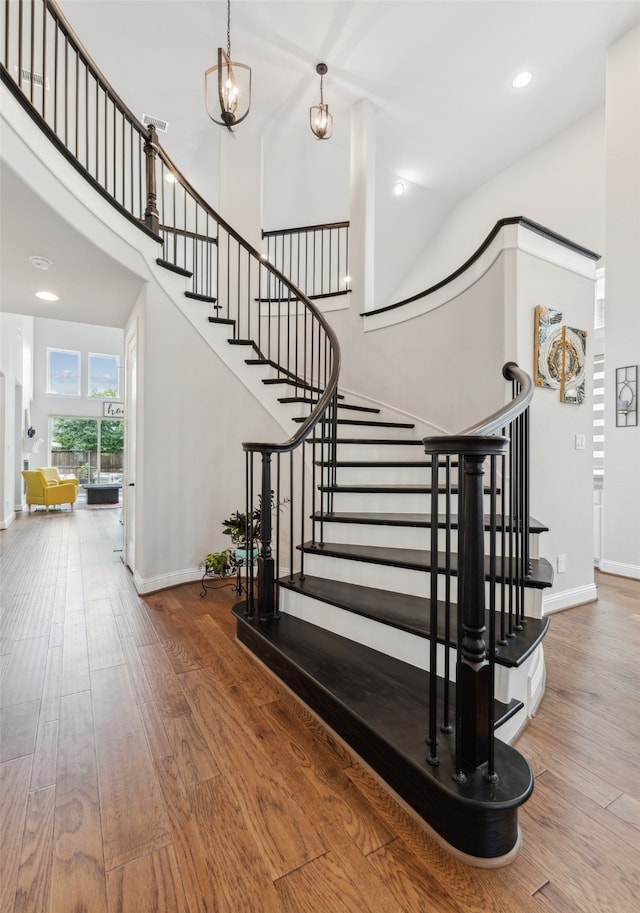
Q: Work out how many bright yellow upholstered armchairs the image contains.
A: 2